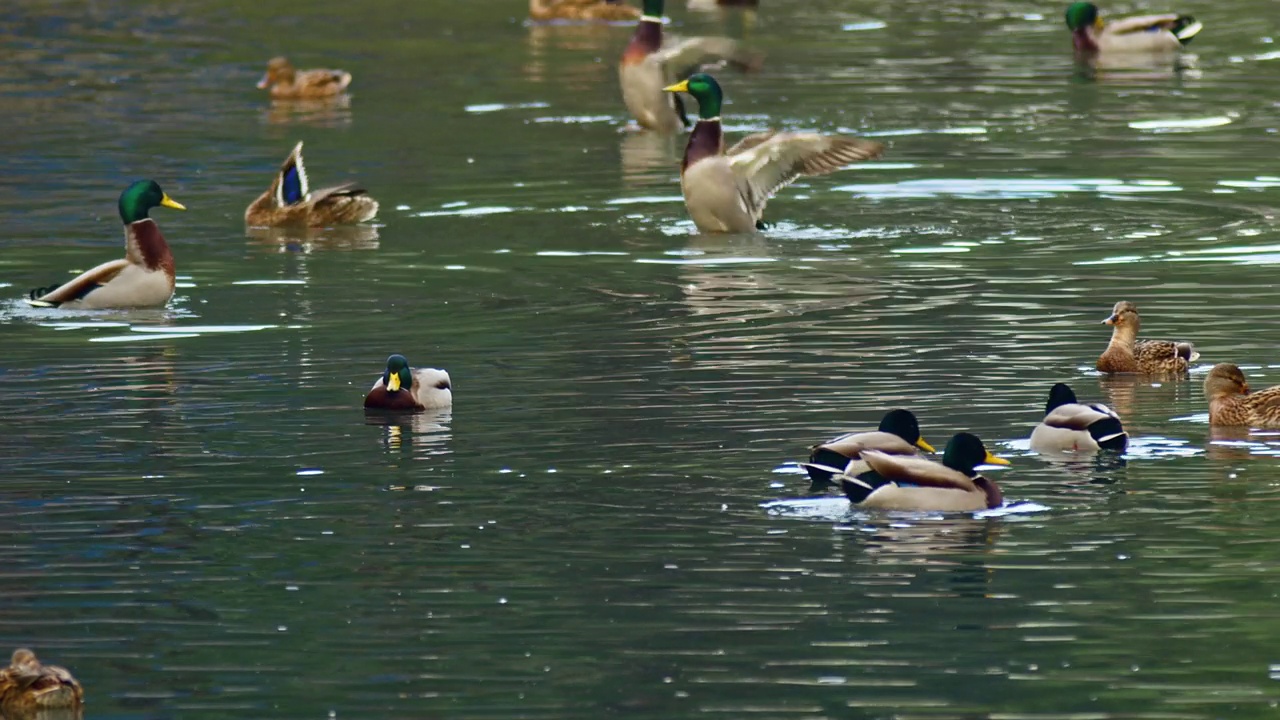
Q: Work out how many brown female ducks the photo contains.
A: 6